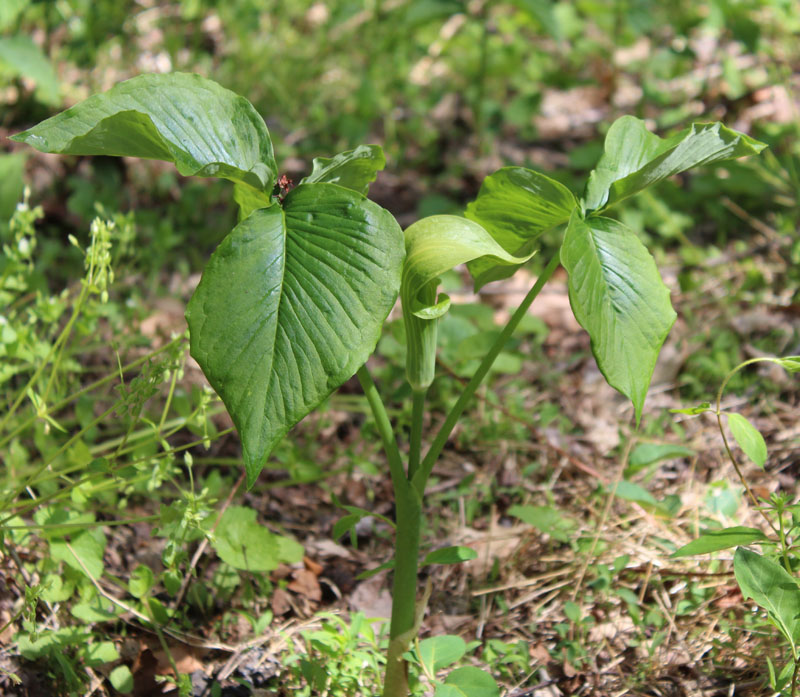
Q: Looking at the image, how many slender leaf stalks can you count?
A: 2